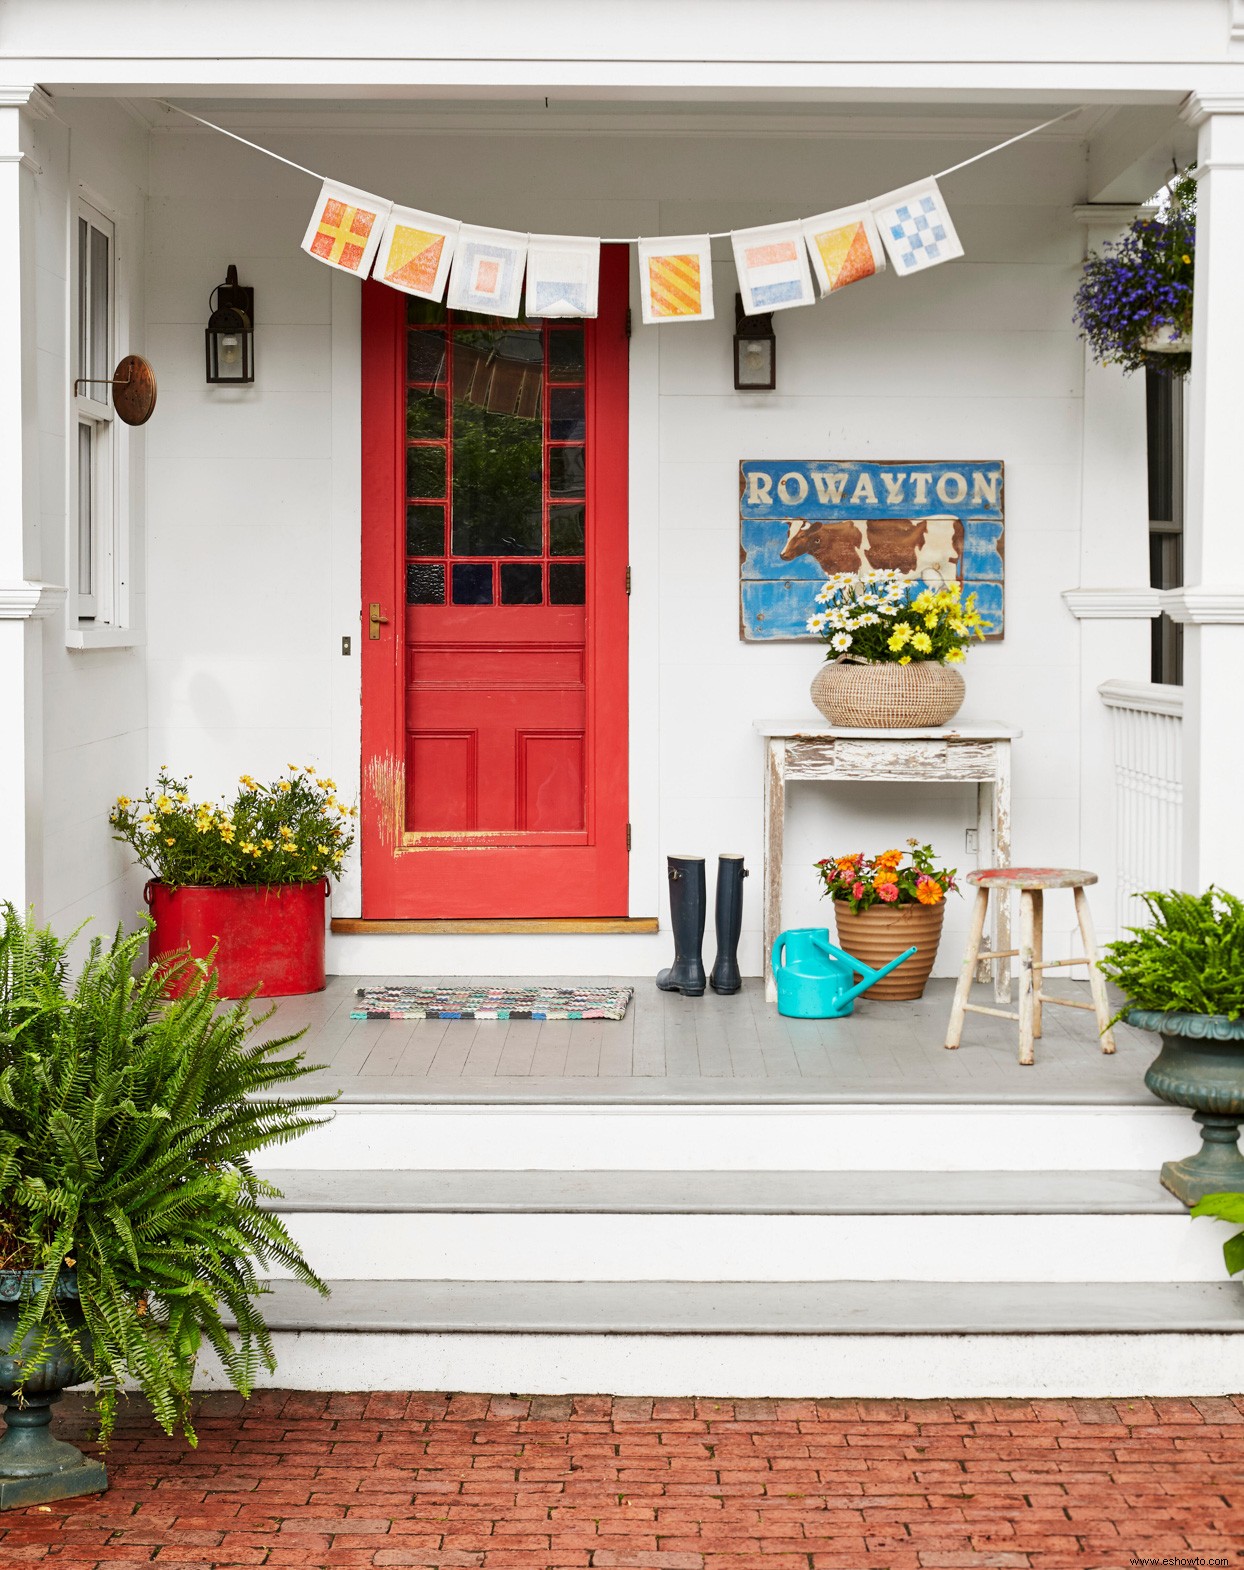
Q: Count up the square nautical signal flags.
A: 8